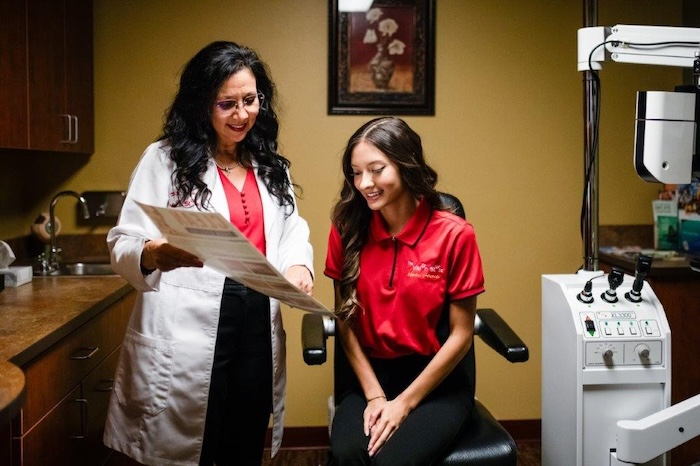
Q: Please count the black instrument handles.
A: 3